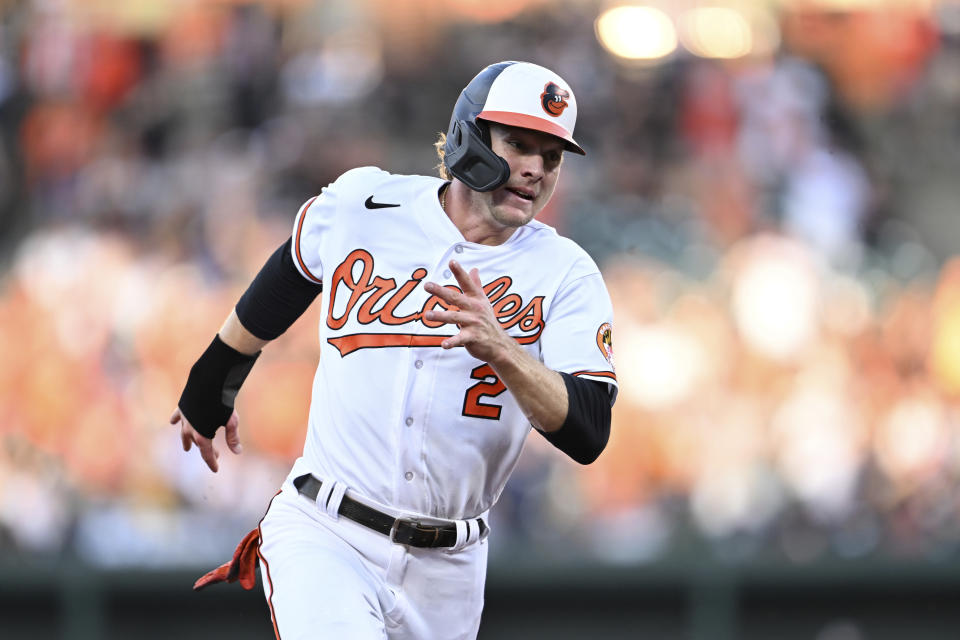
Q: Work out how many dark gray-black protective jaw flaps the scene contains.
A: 1